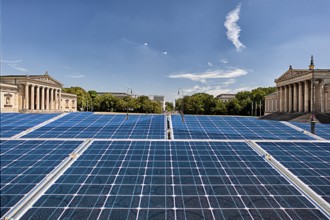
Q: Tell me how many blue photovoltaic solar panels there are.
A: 7